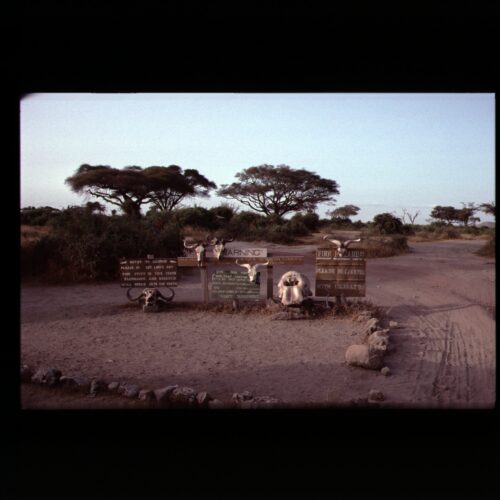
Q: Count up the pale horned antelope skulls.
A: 4